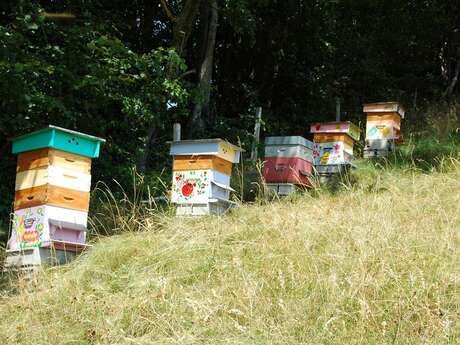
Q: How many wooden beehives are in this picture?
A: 5